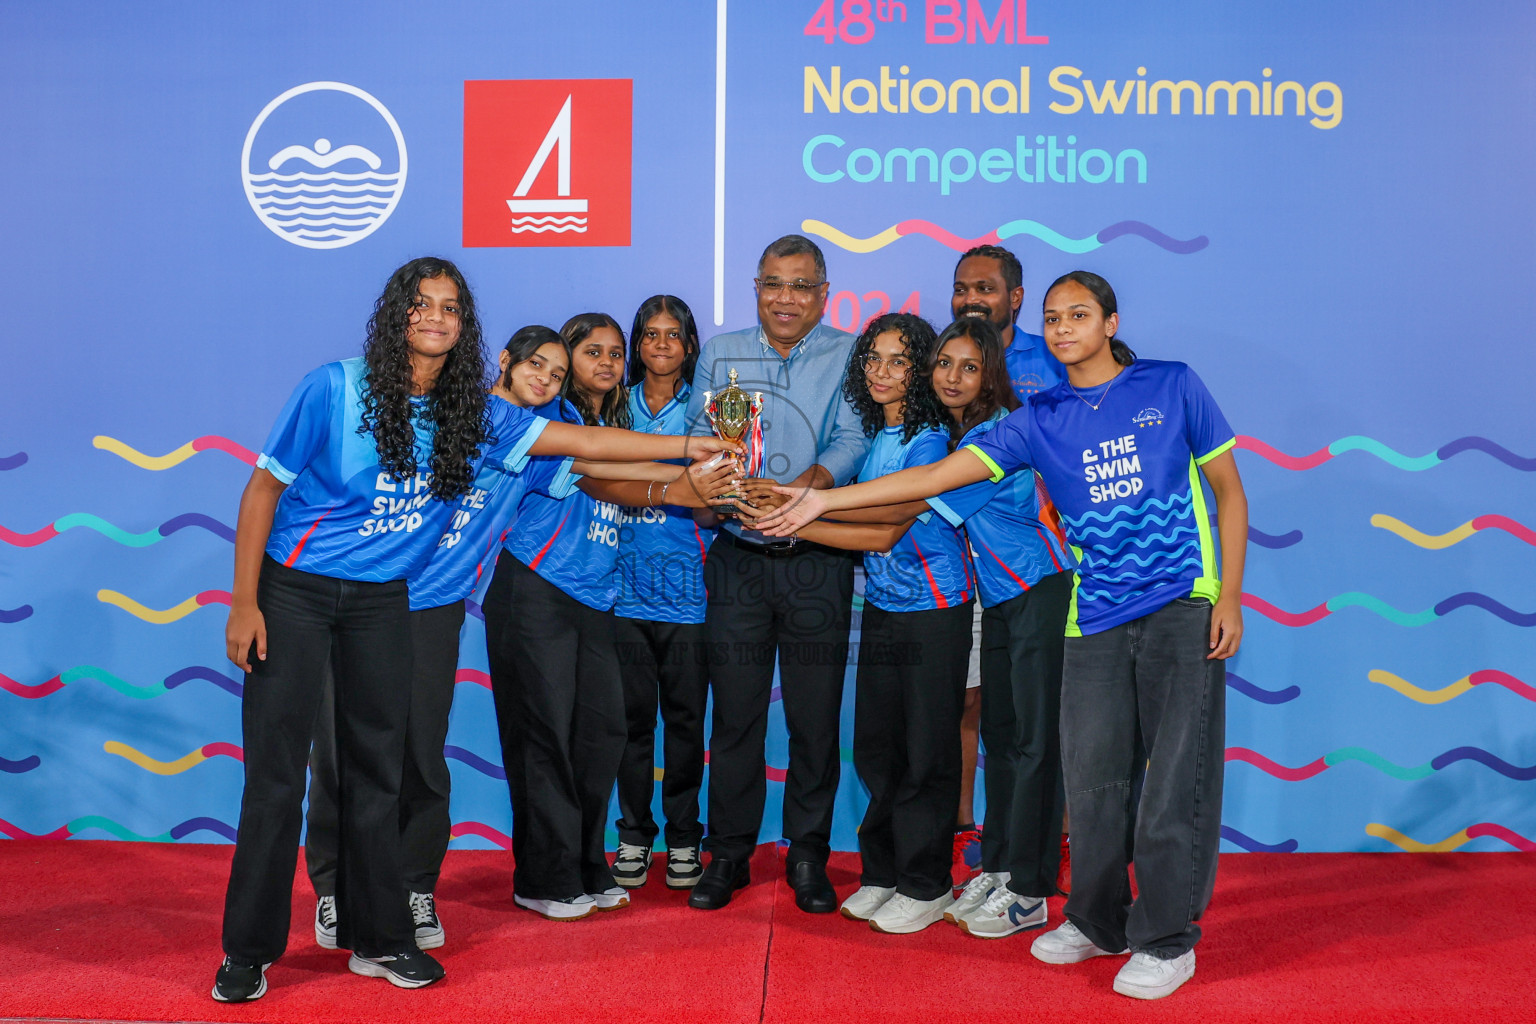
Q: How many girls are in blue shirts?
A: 7